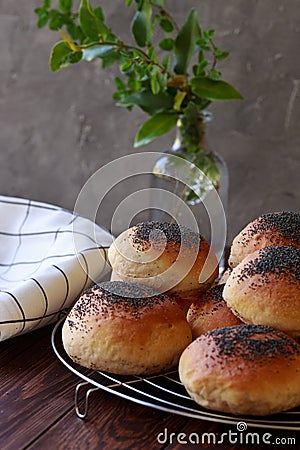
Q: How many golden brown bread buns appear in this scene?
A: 6